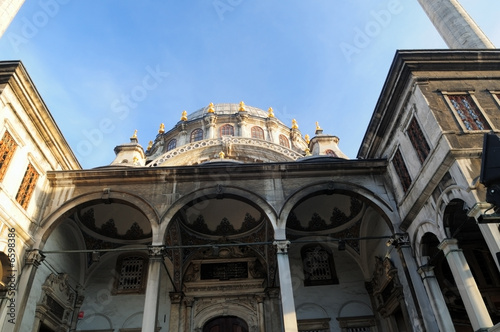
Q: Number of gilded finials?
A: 13